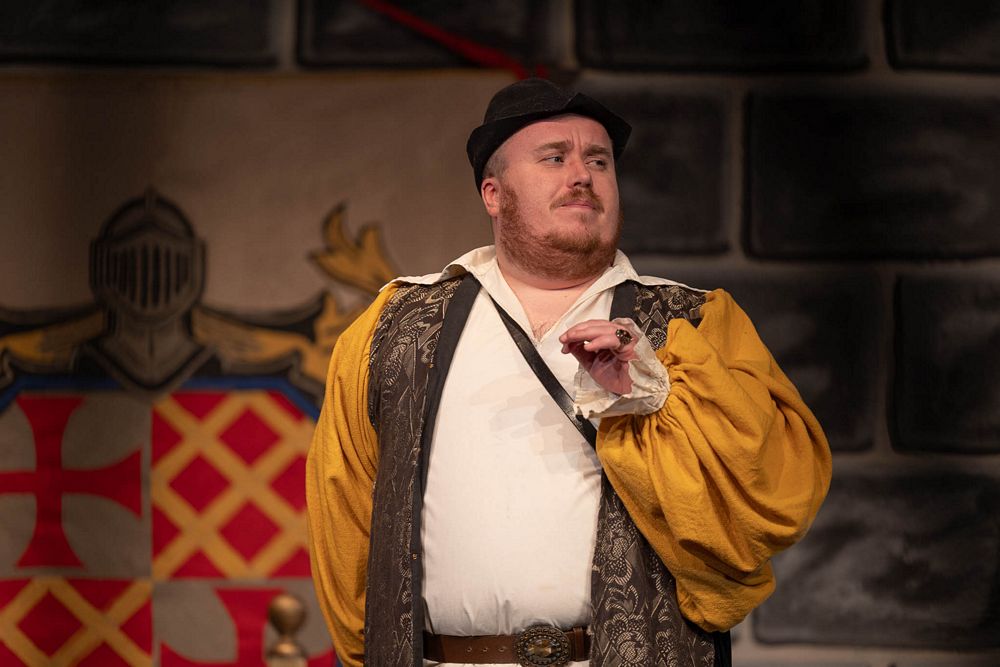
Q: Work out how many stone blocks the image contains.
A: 9